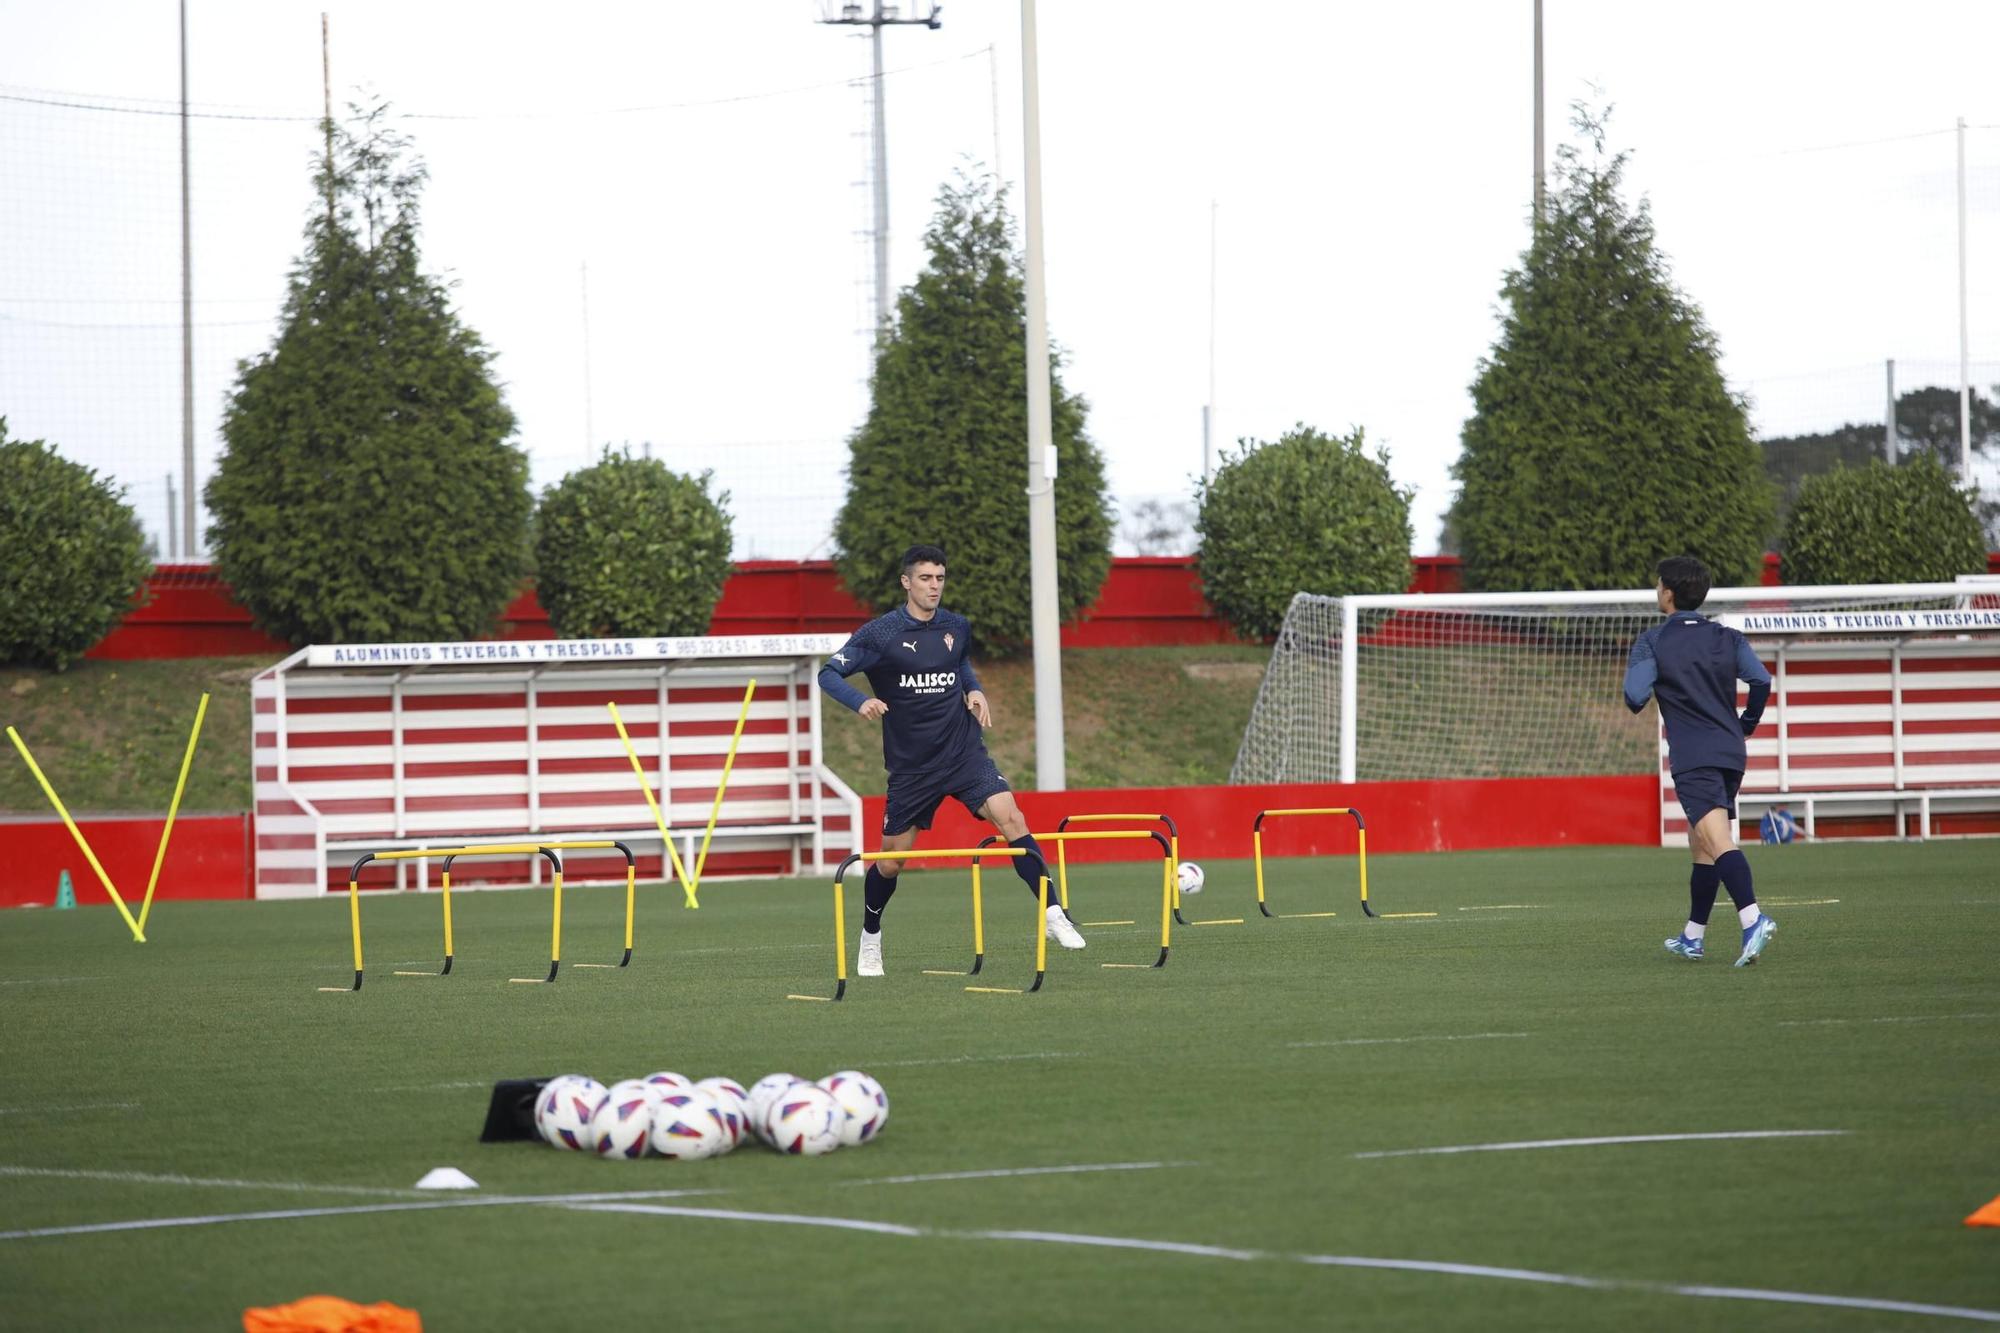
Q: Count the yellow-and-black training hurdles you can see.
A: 6